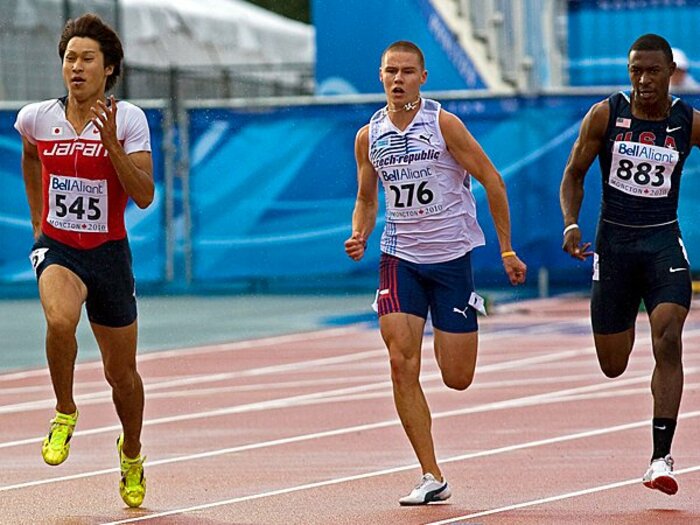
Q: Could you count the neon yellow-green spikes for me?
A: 2